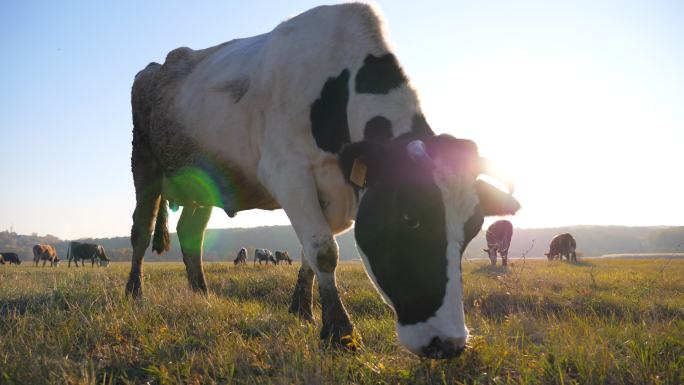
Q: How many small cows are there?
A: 8